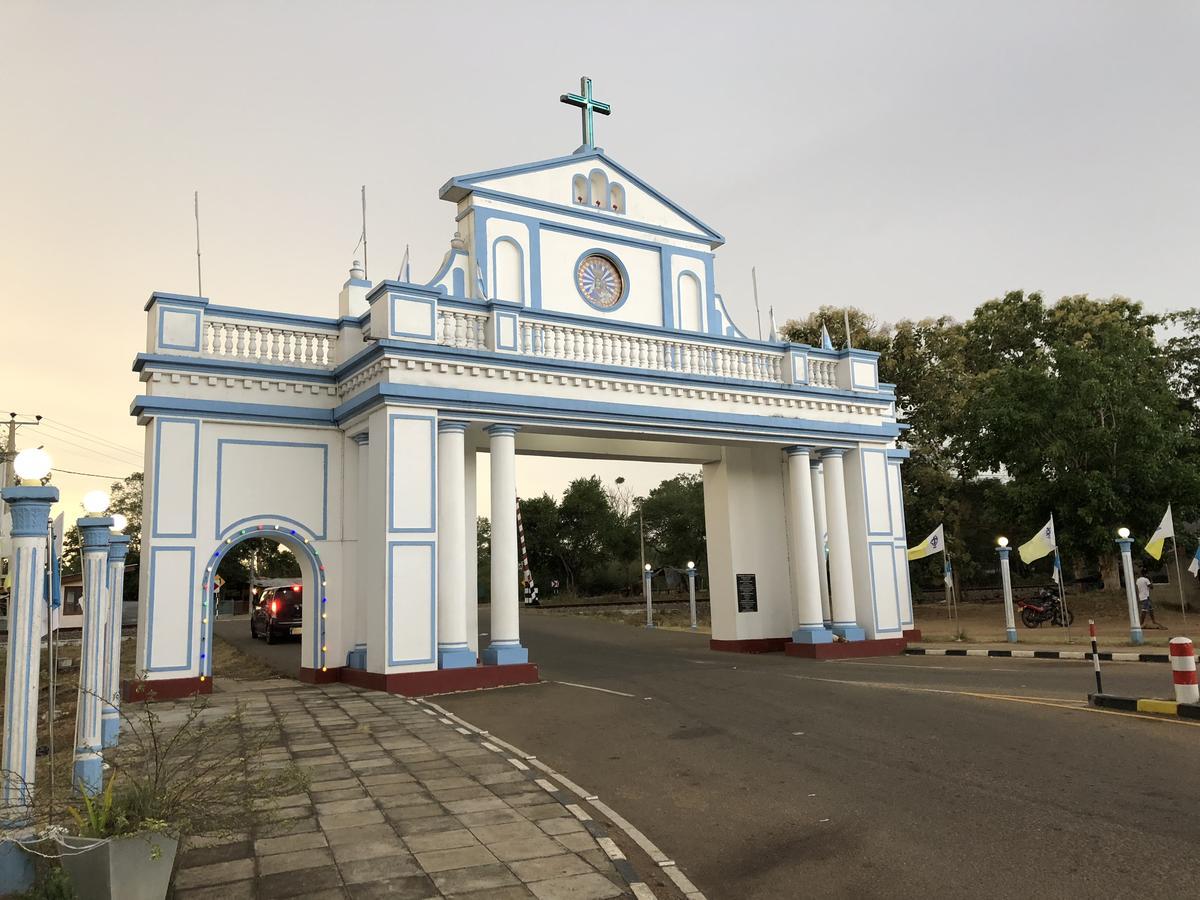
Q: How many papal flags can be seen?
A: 3